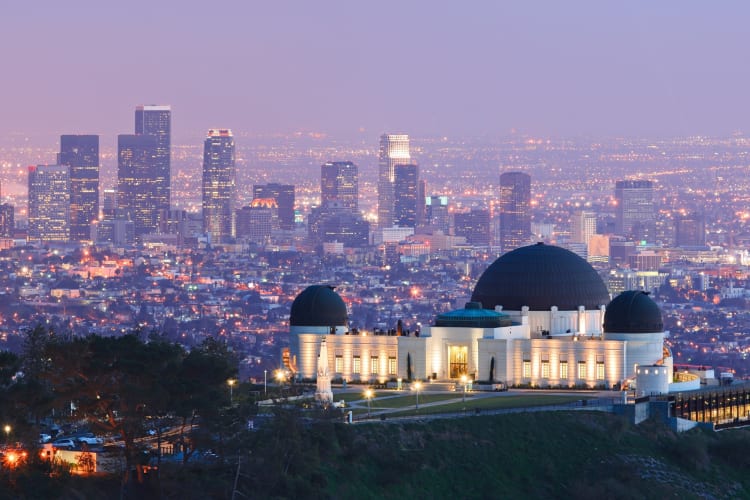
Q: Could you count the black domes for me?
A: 3